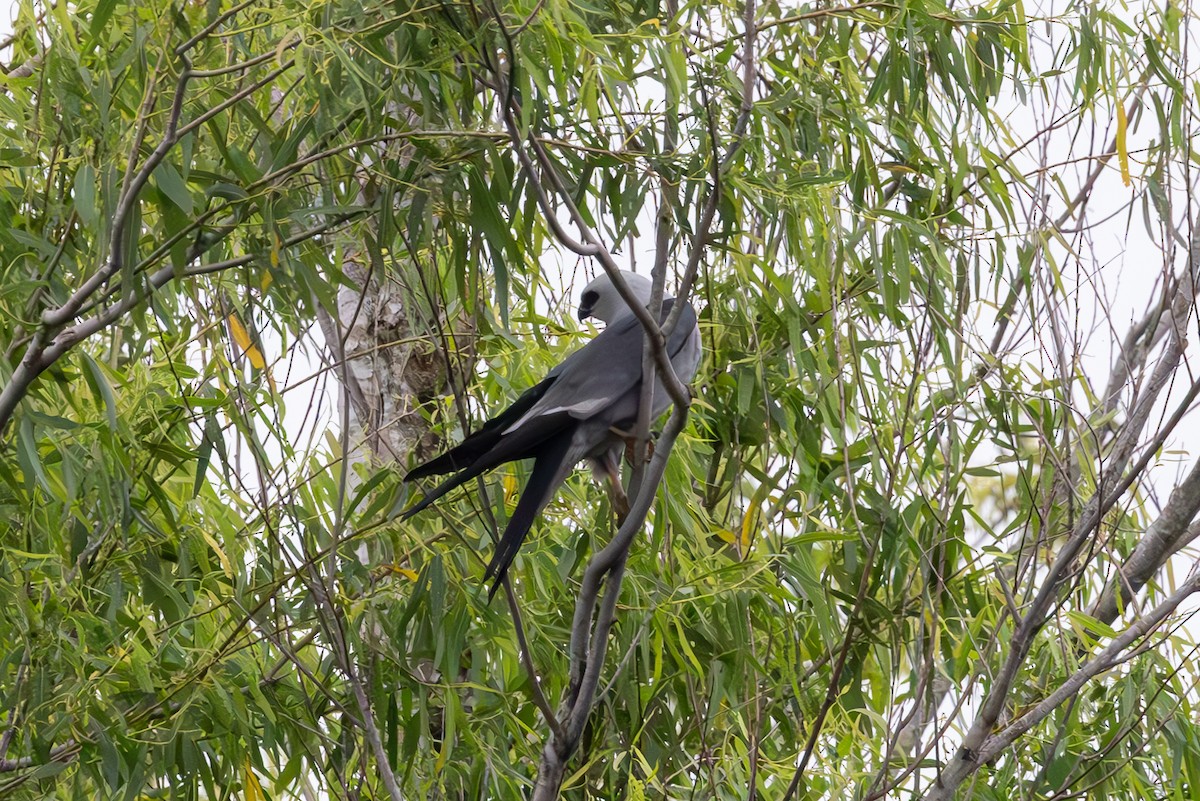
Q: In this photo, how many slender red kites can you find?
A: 0